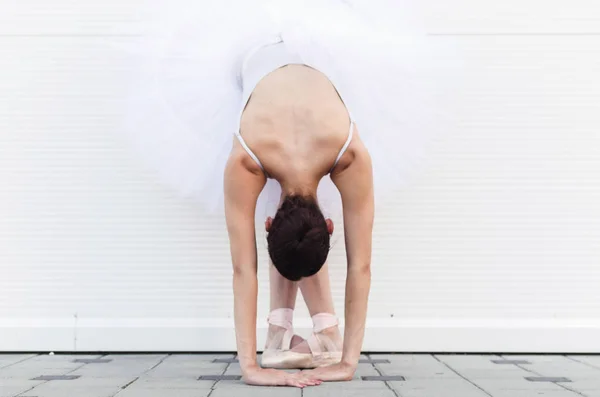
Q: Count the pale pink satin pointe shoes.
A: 2